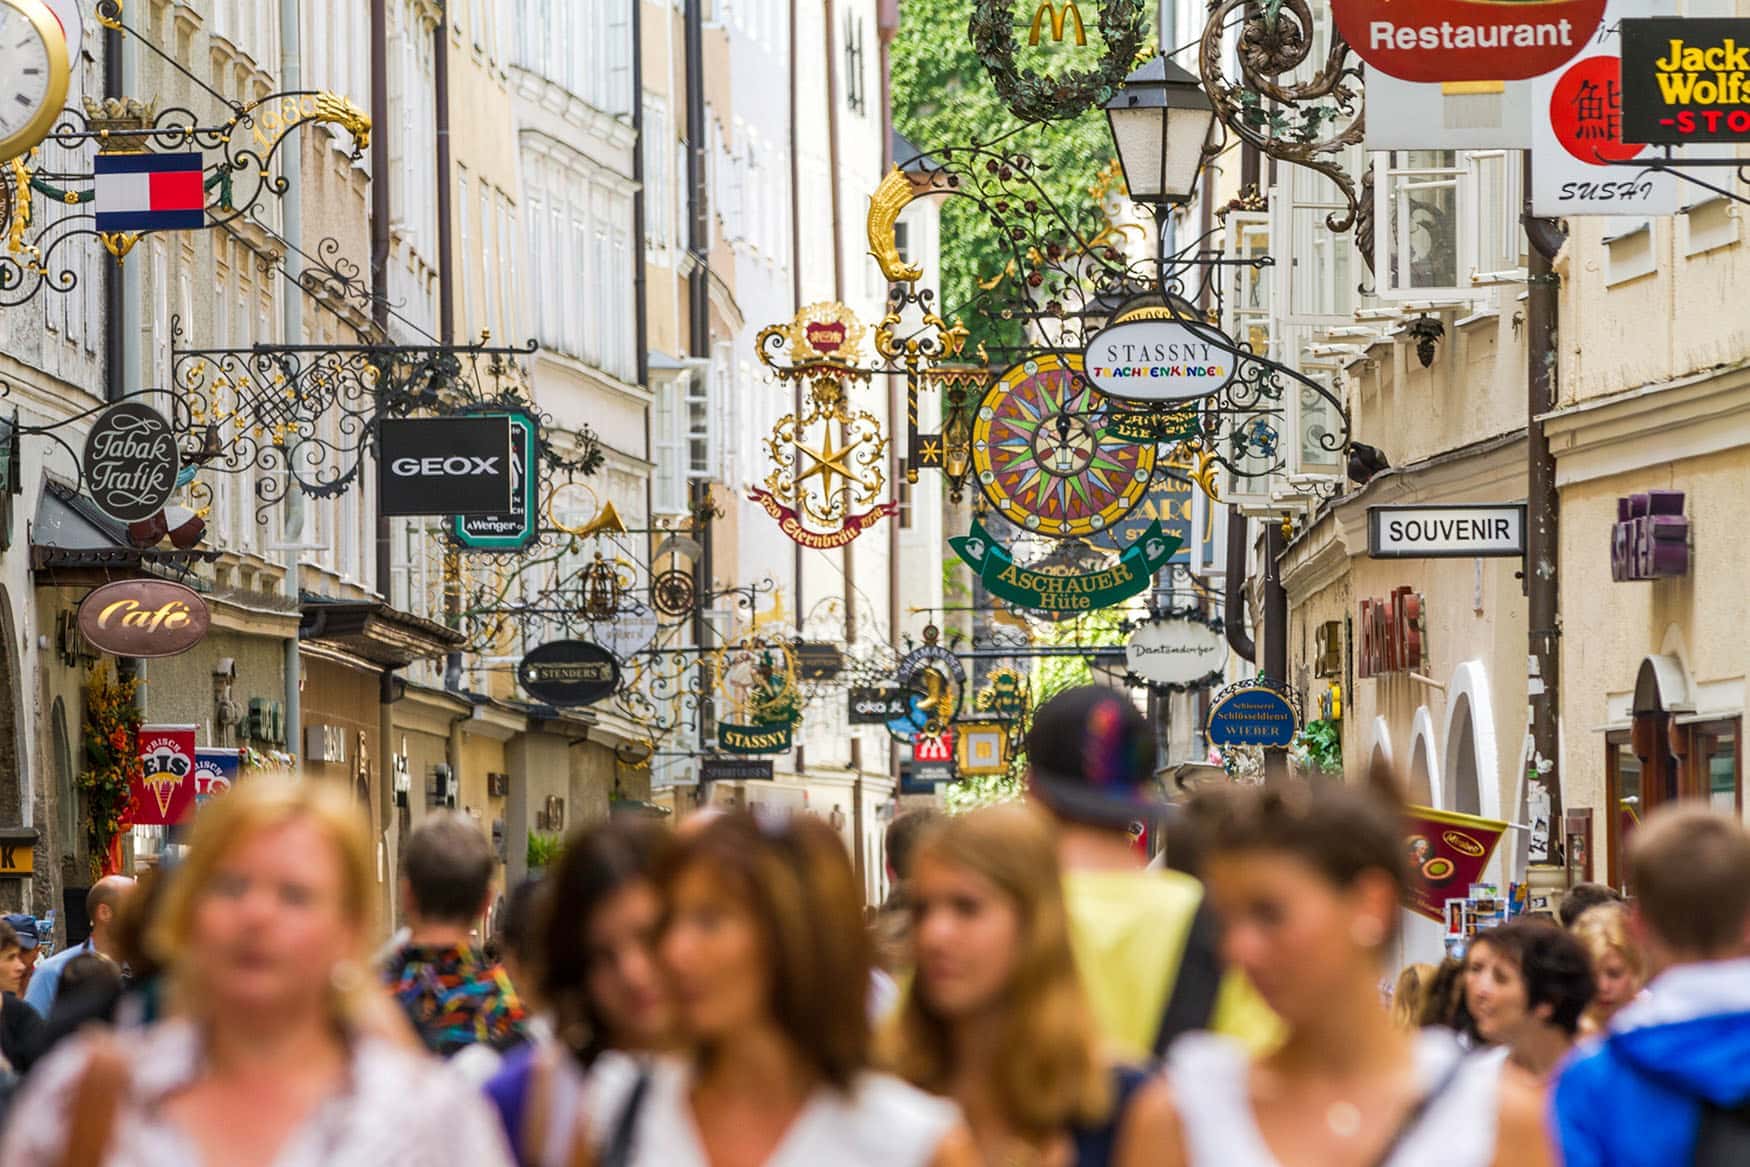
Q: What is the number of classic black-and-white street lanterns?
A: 1